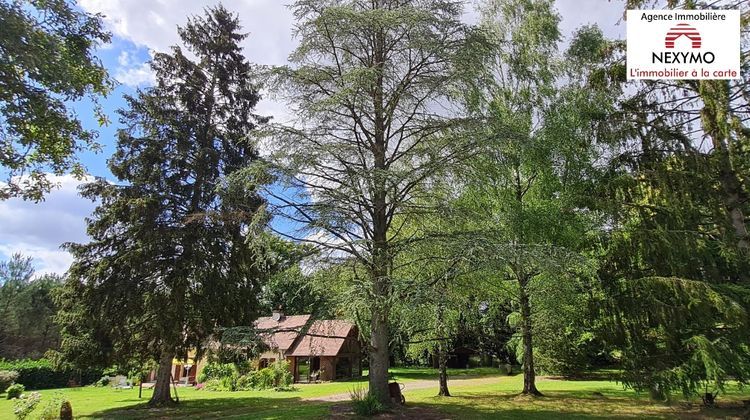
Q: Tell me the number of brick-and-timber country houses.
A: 1